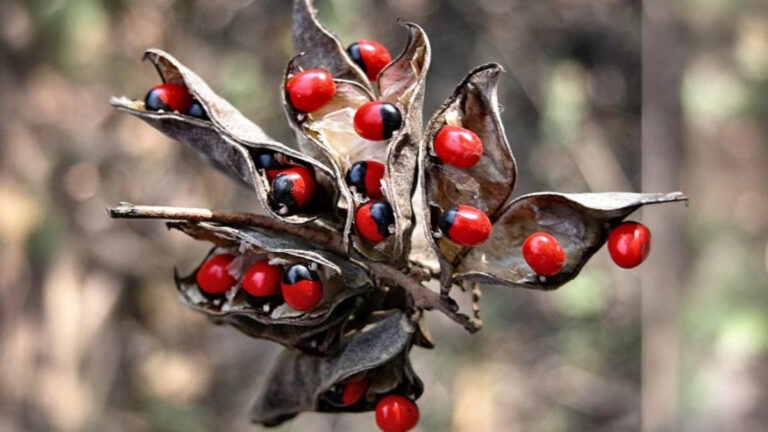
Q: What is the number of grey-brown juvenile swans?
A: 0